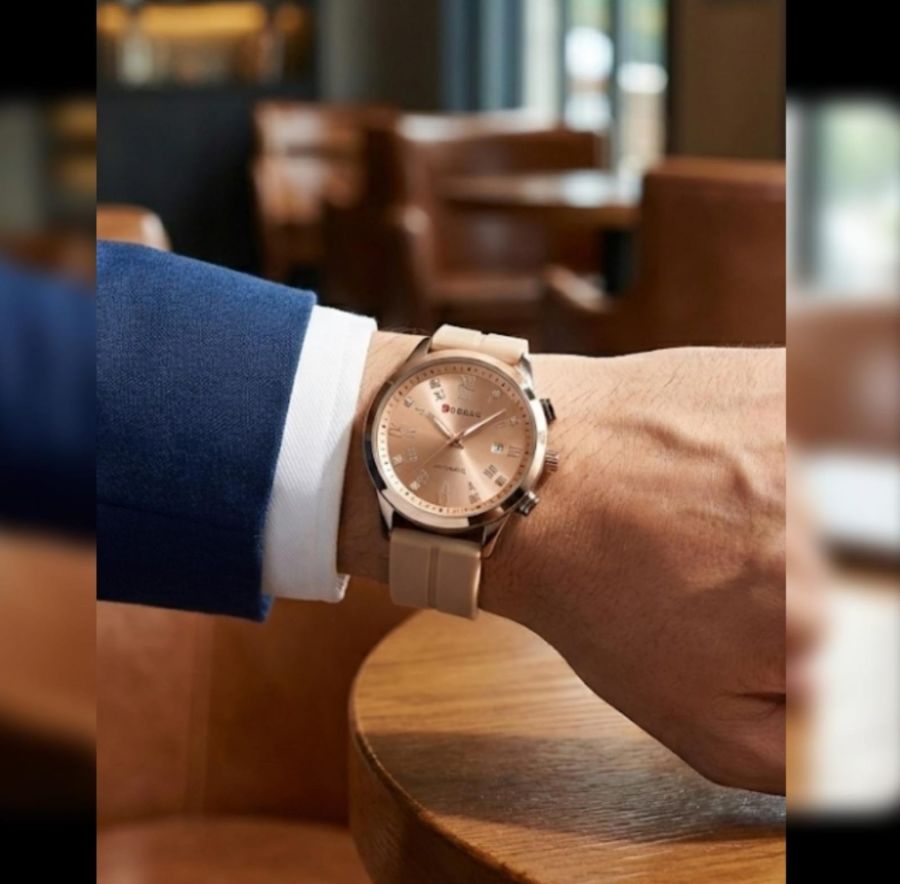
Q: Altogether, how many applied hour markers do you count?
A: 12